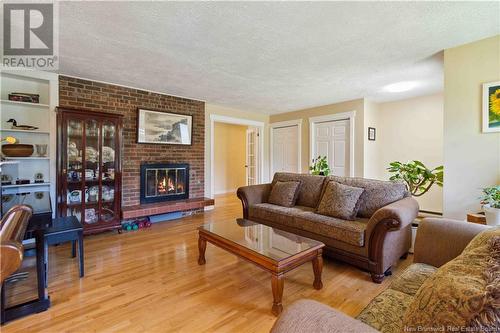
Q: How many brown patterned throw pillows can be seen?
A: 2